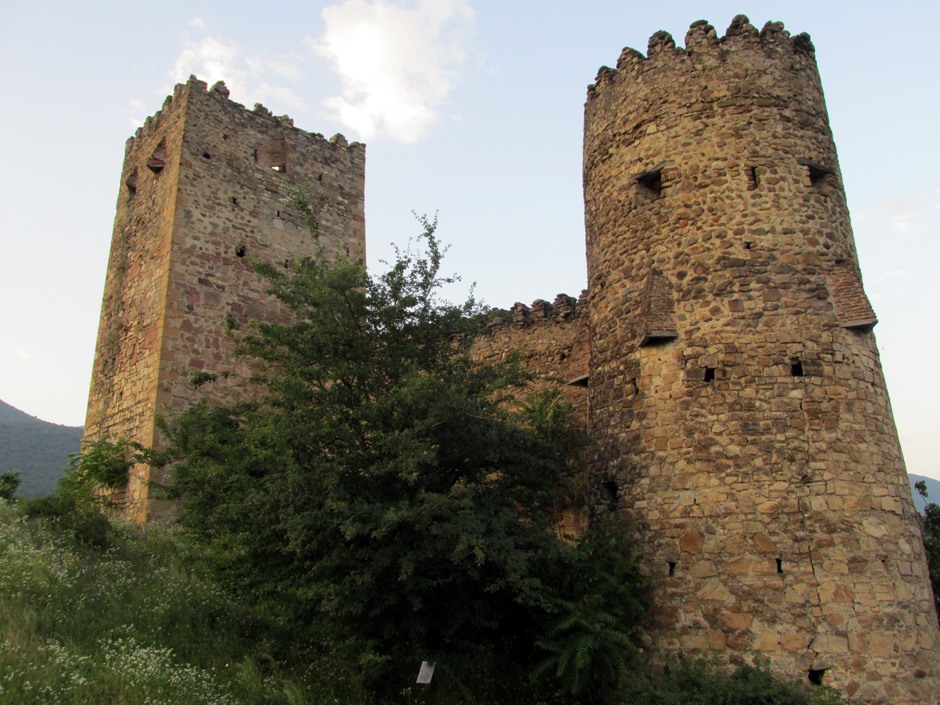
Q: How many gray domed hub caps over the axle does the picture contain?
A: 0